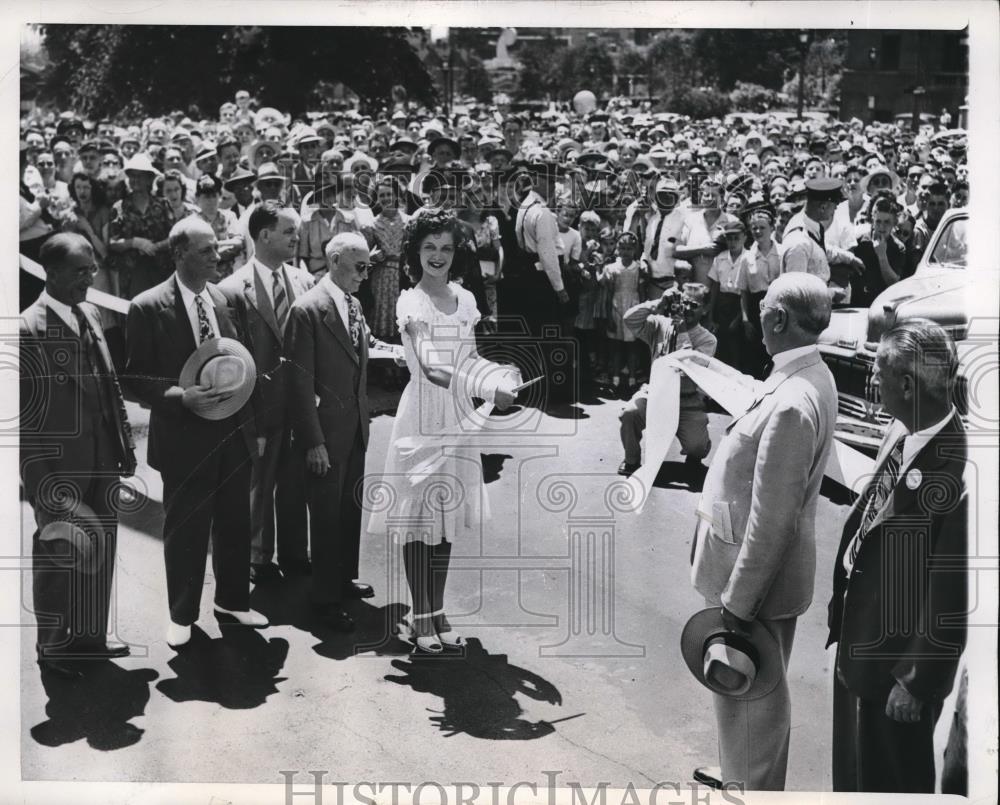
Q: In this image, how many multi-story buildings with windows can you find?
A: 1